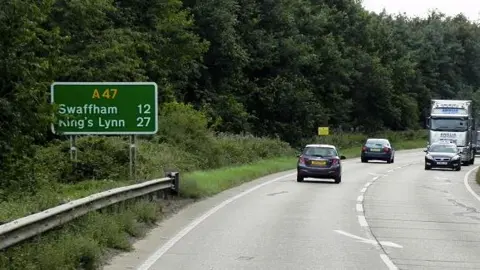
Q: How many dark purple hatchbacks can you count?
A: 1